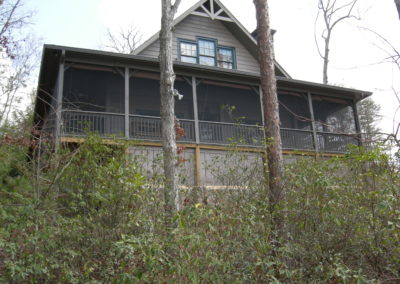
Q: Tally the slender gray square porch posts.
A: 6